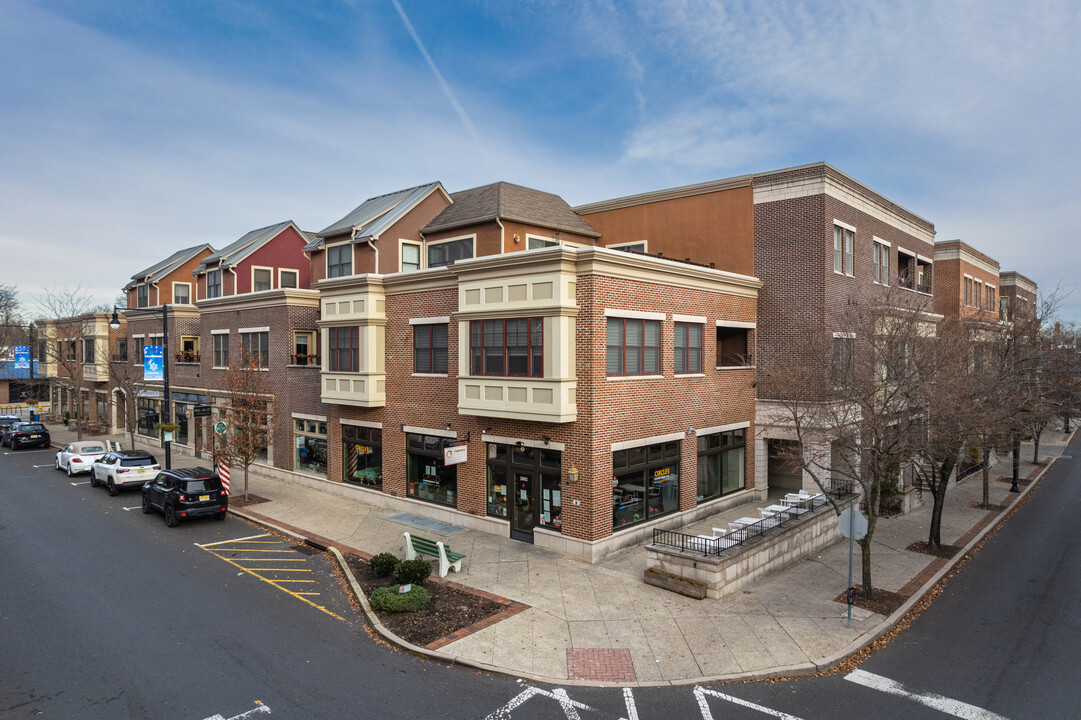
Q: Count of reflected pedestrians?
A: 0